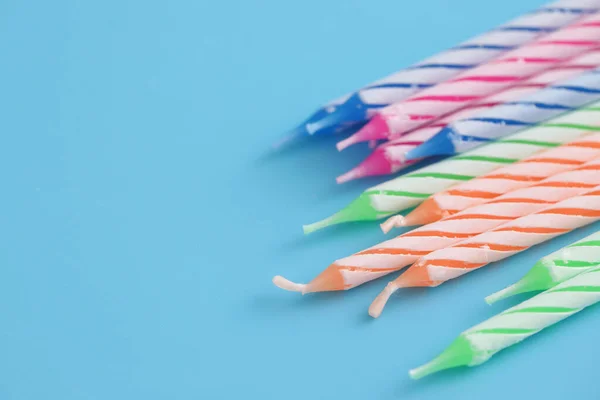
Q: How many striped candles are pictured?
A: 11